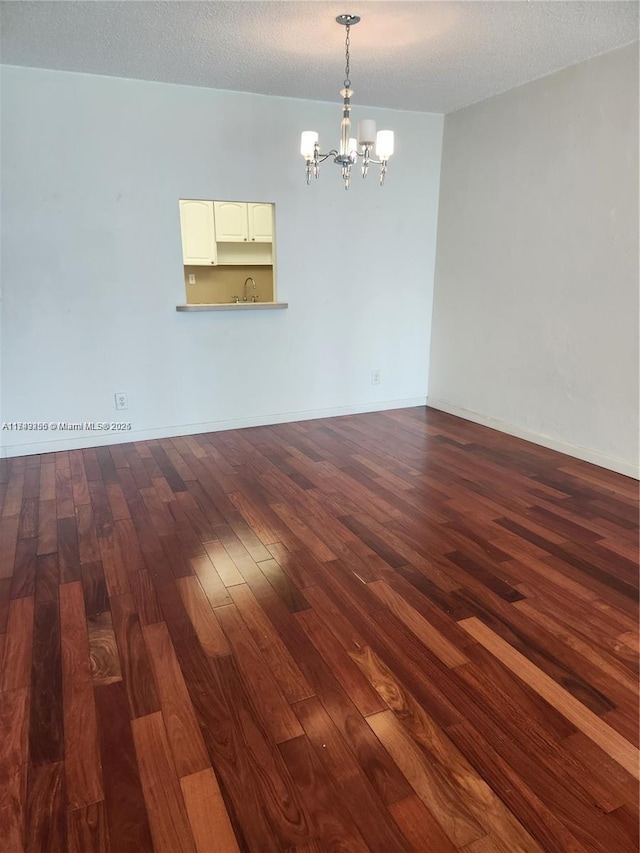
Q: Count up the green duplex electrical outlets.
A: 0